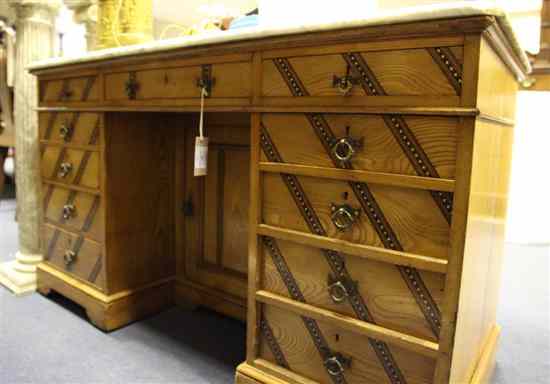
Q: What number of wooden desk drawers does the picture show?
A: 11